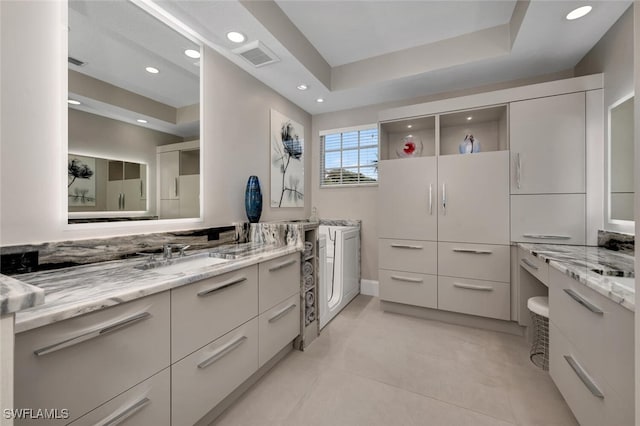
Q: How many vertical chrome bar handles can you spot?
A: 3